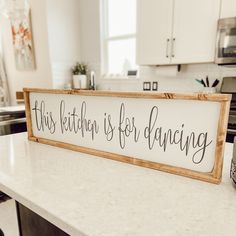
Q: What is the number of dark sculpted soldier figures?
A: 0